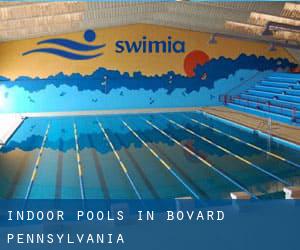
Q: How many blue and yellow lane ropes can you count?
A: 7